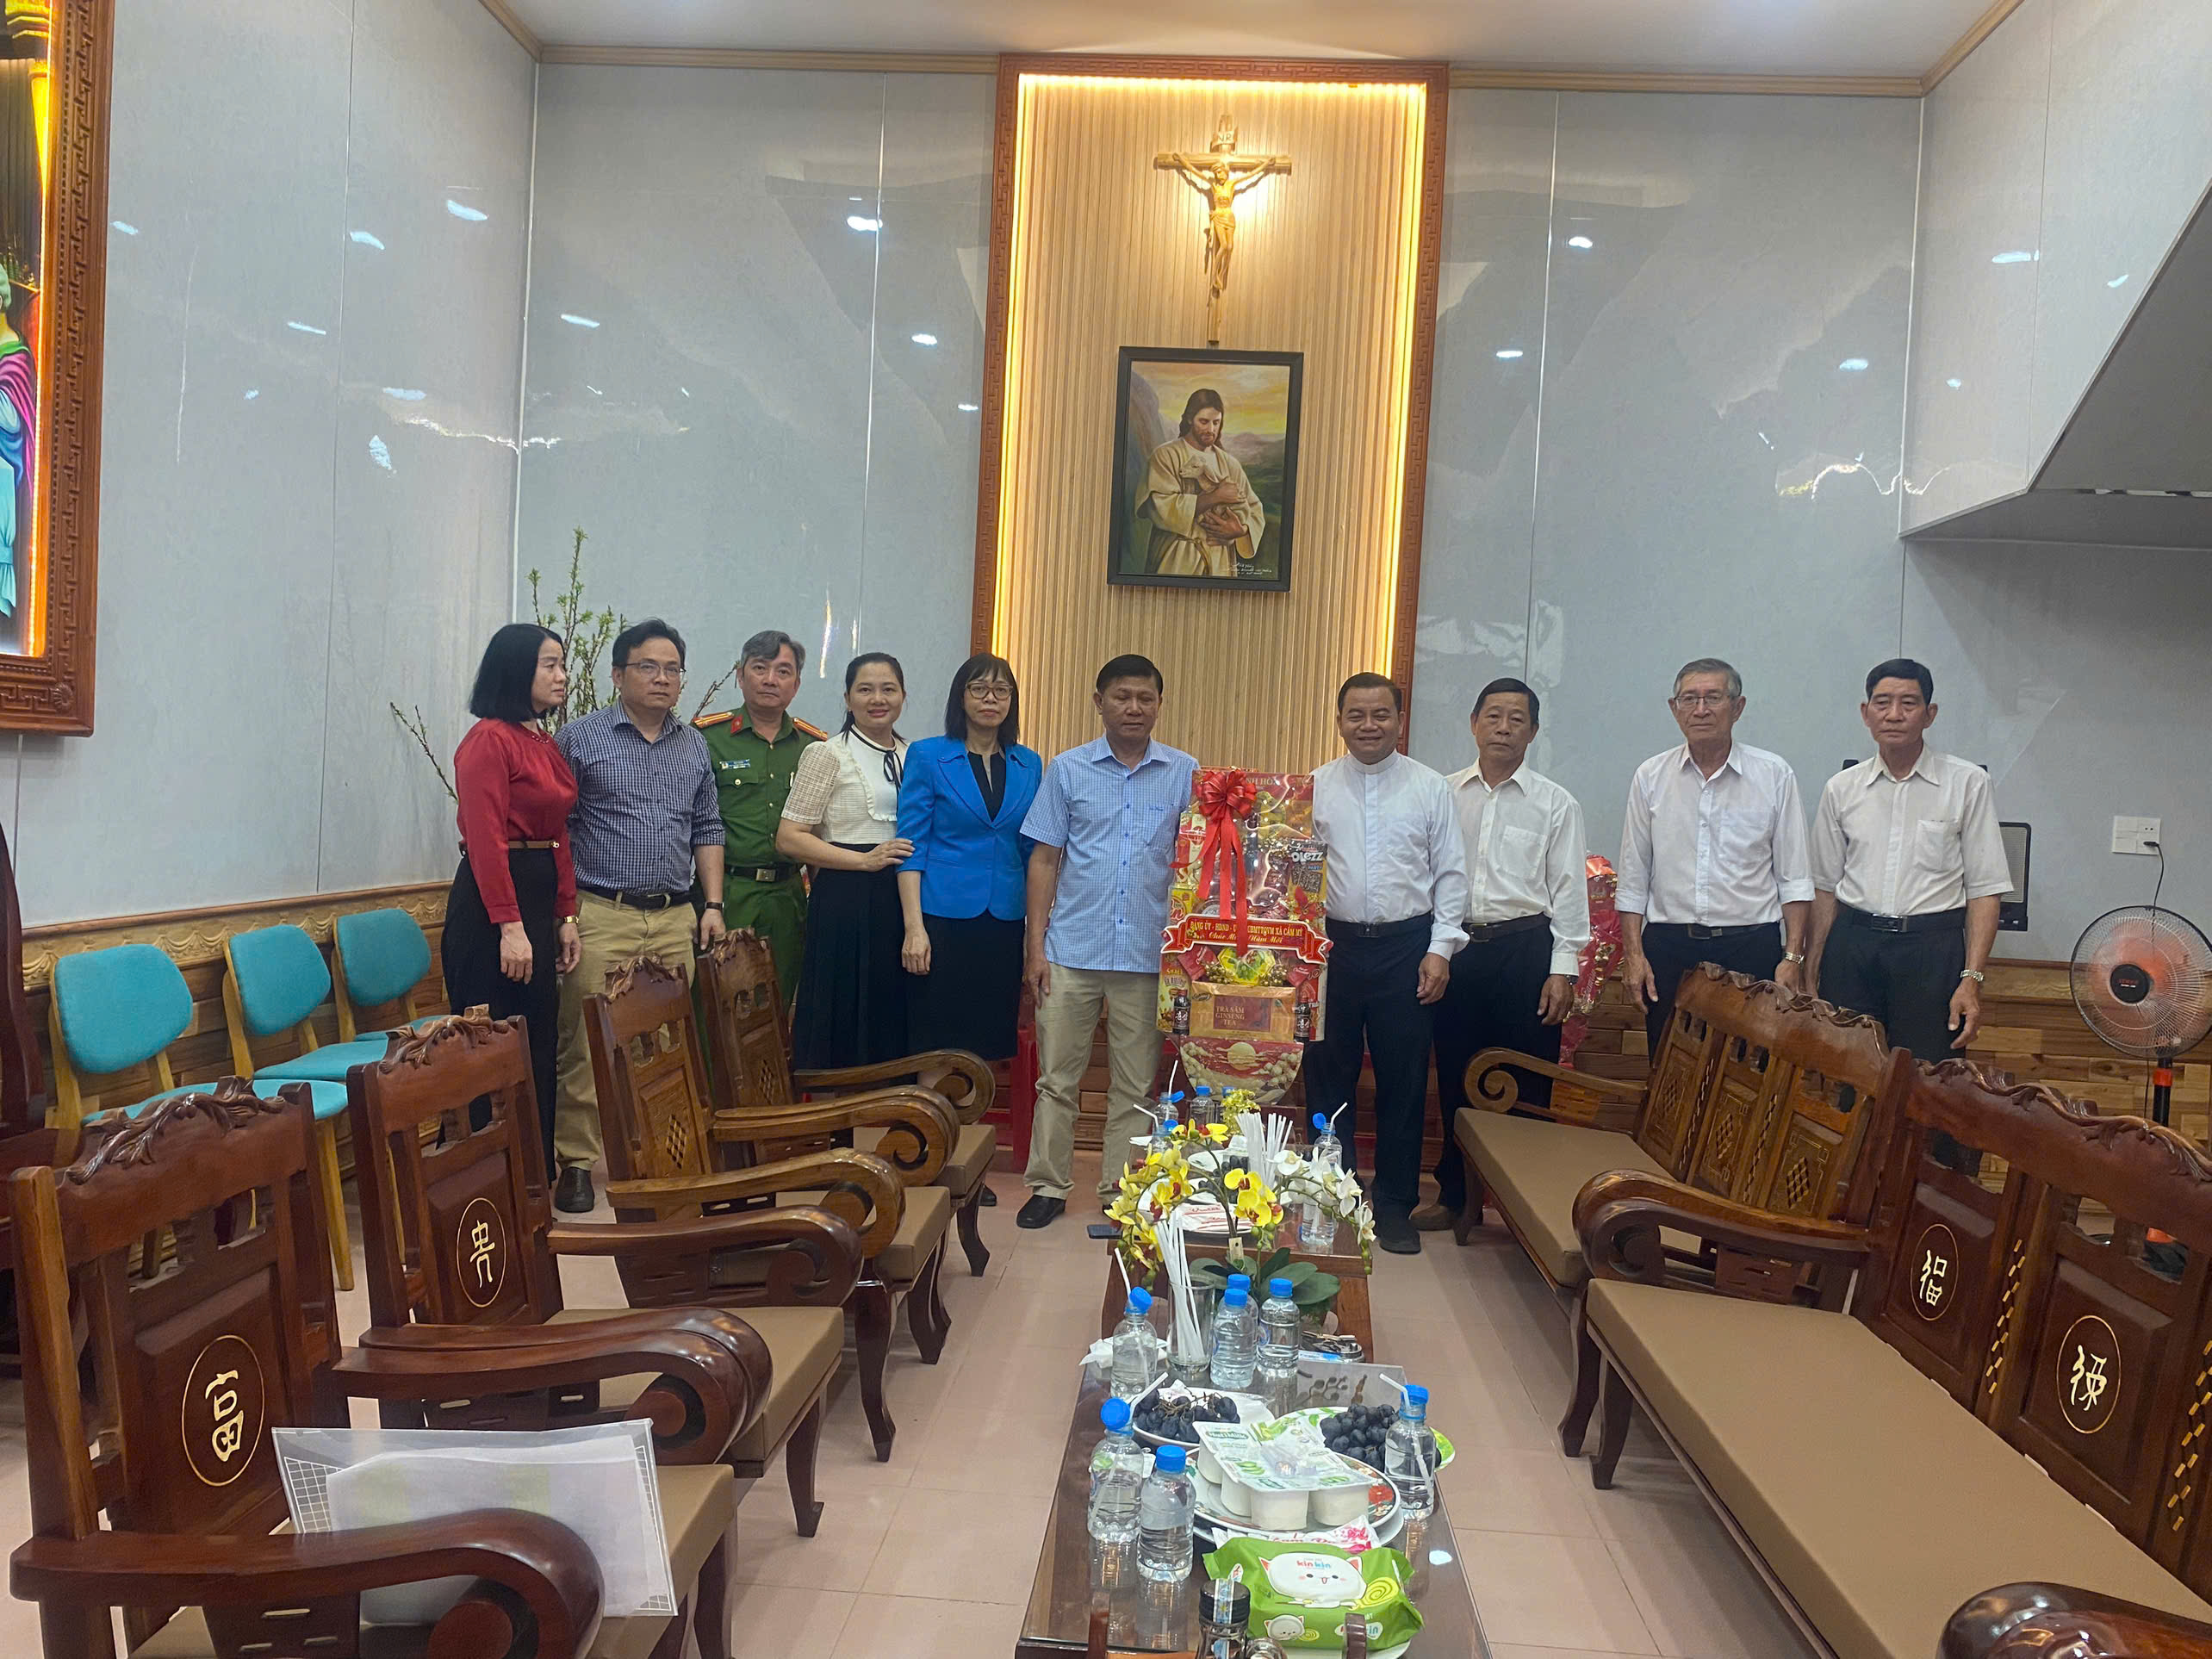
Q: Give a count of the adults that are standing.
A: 10